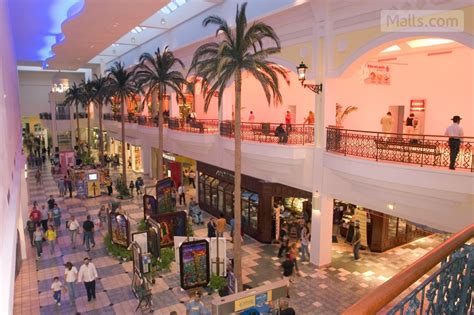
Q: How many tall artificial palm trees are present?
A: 6